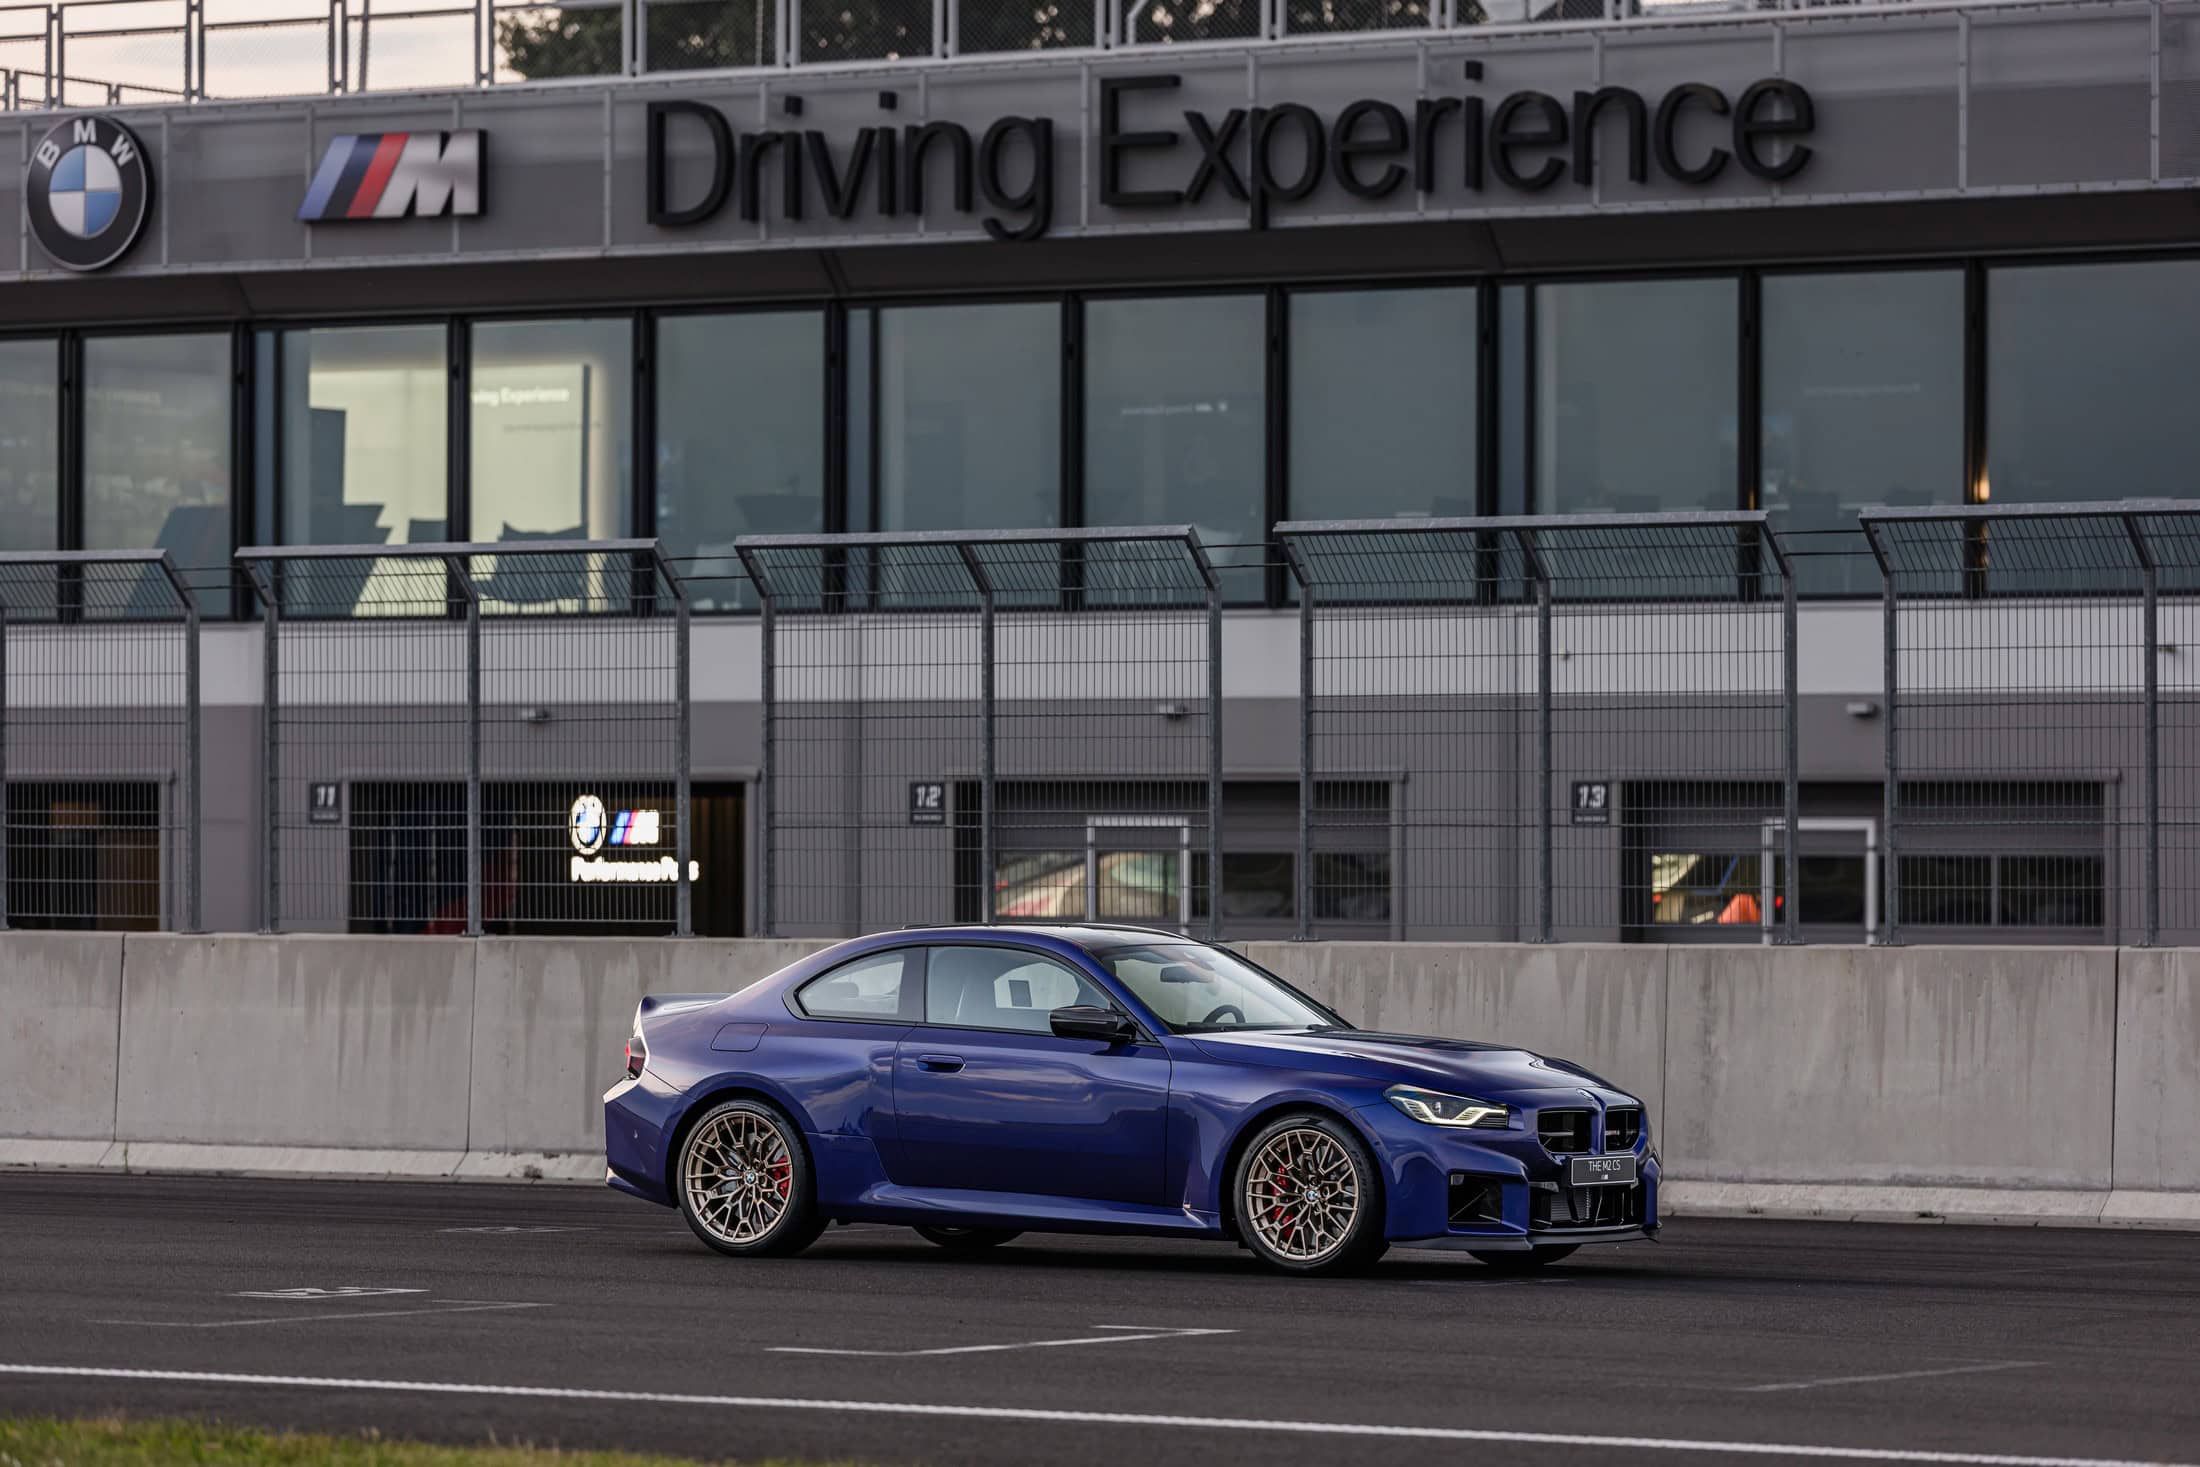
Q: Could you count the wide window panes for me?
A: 11